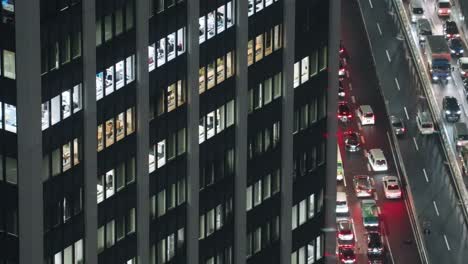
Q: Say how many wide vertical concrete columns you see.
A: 7